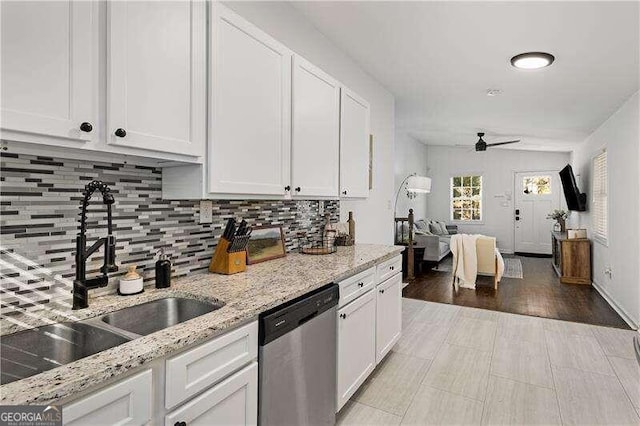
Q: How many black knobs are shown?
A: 10